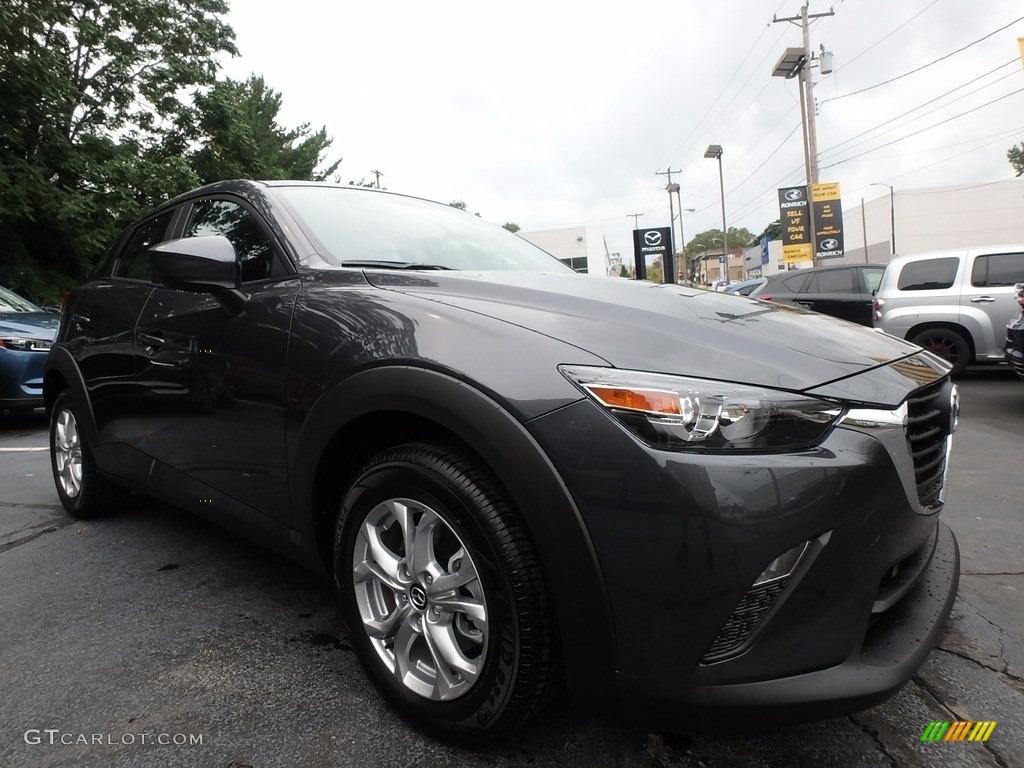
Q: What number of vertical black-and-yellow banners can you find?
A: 2